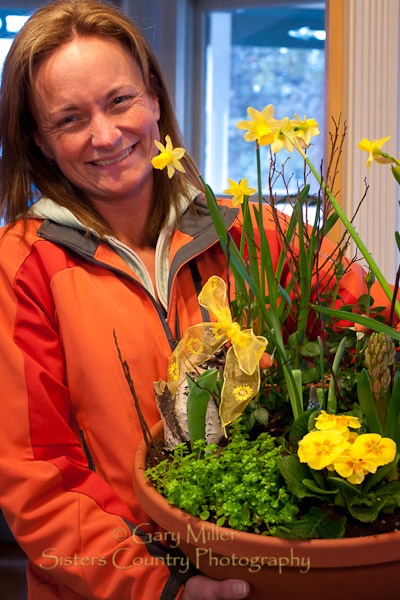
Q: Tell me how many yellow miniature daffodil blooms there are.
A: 6